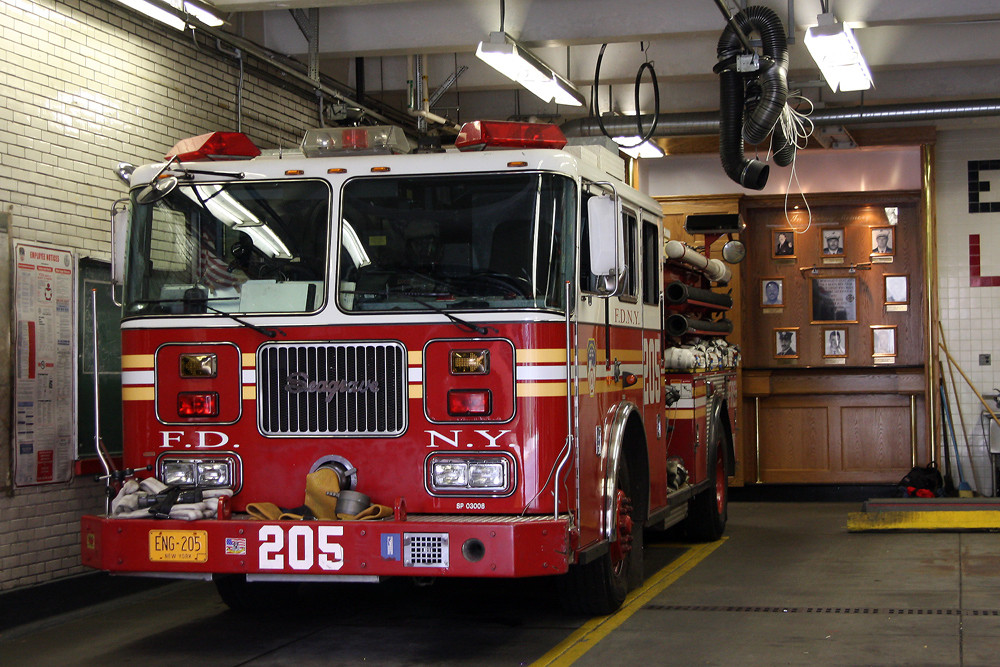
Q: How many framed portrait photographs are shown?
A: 8